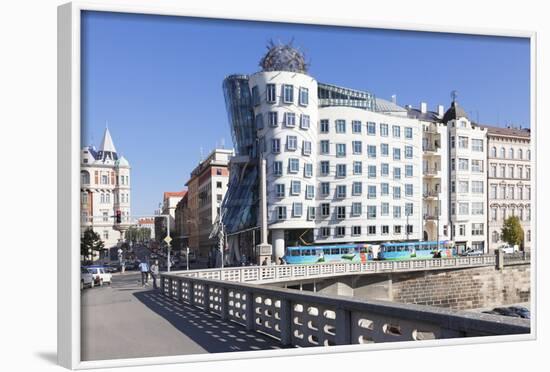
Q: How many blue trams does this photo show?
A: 2